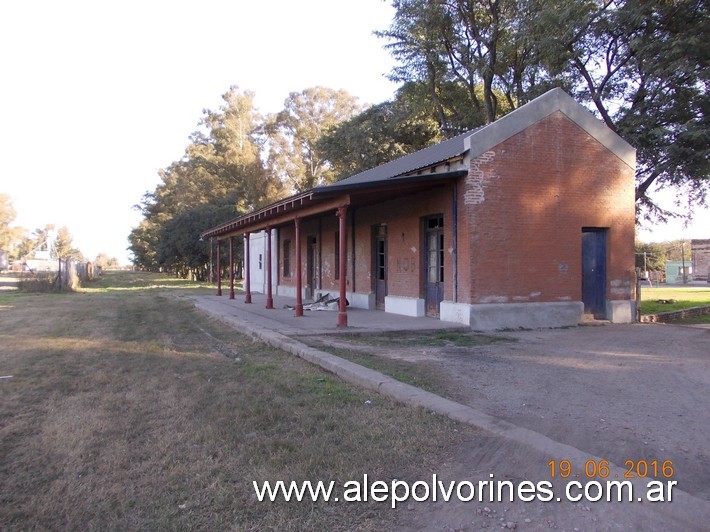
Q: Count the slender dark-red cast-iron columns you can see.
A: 6